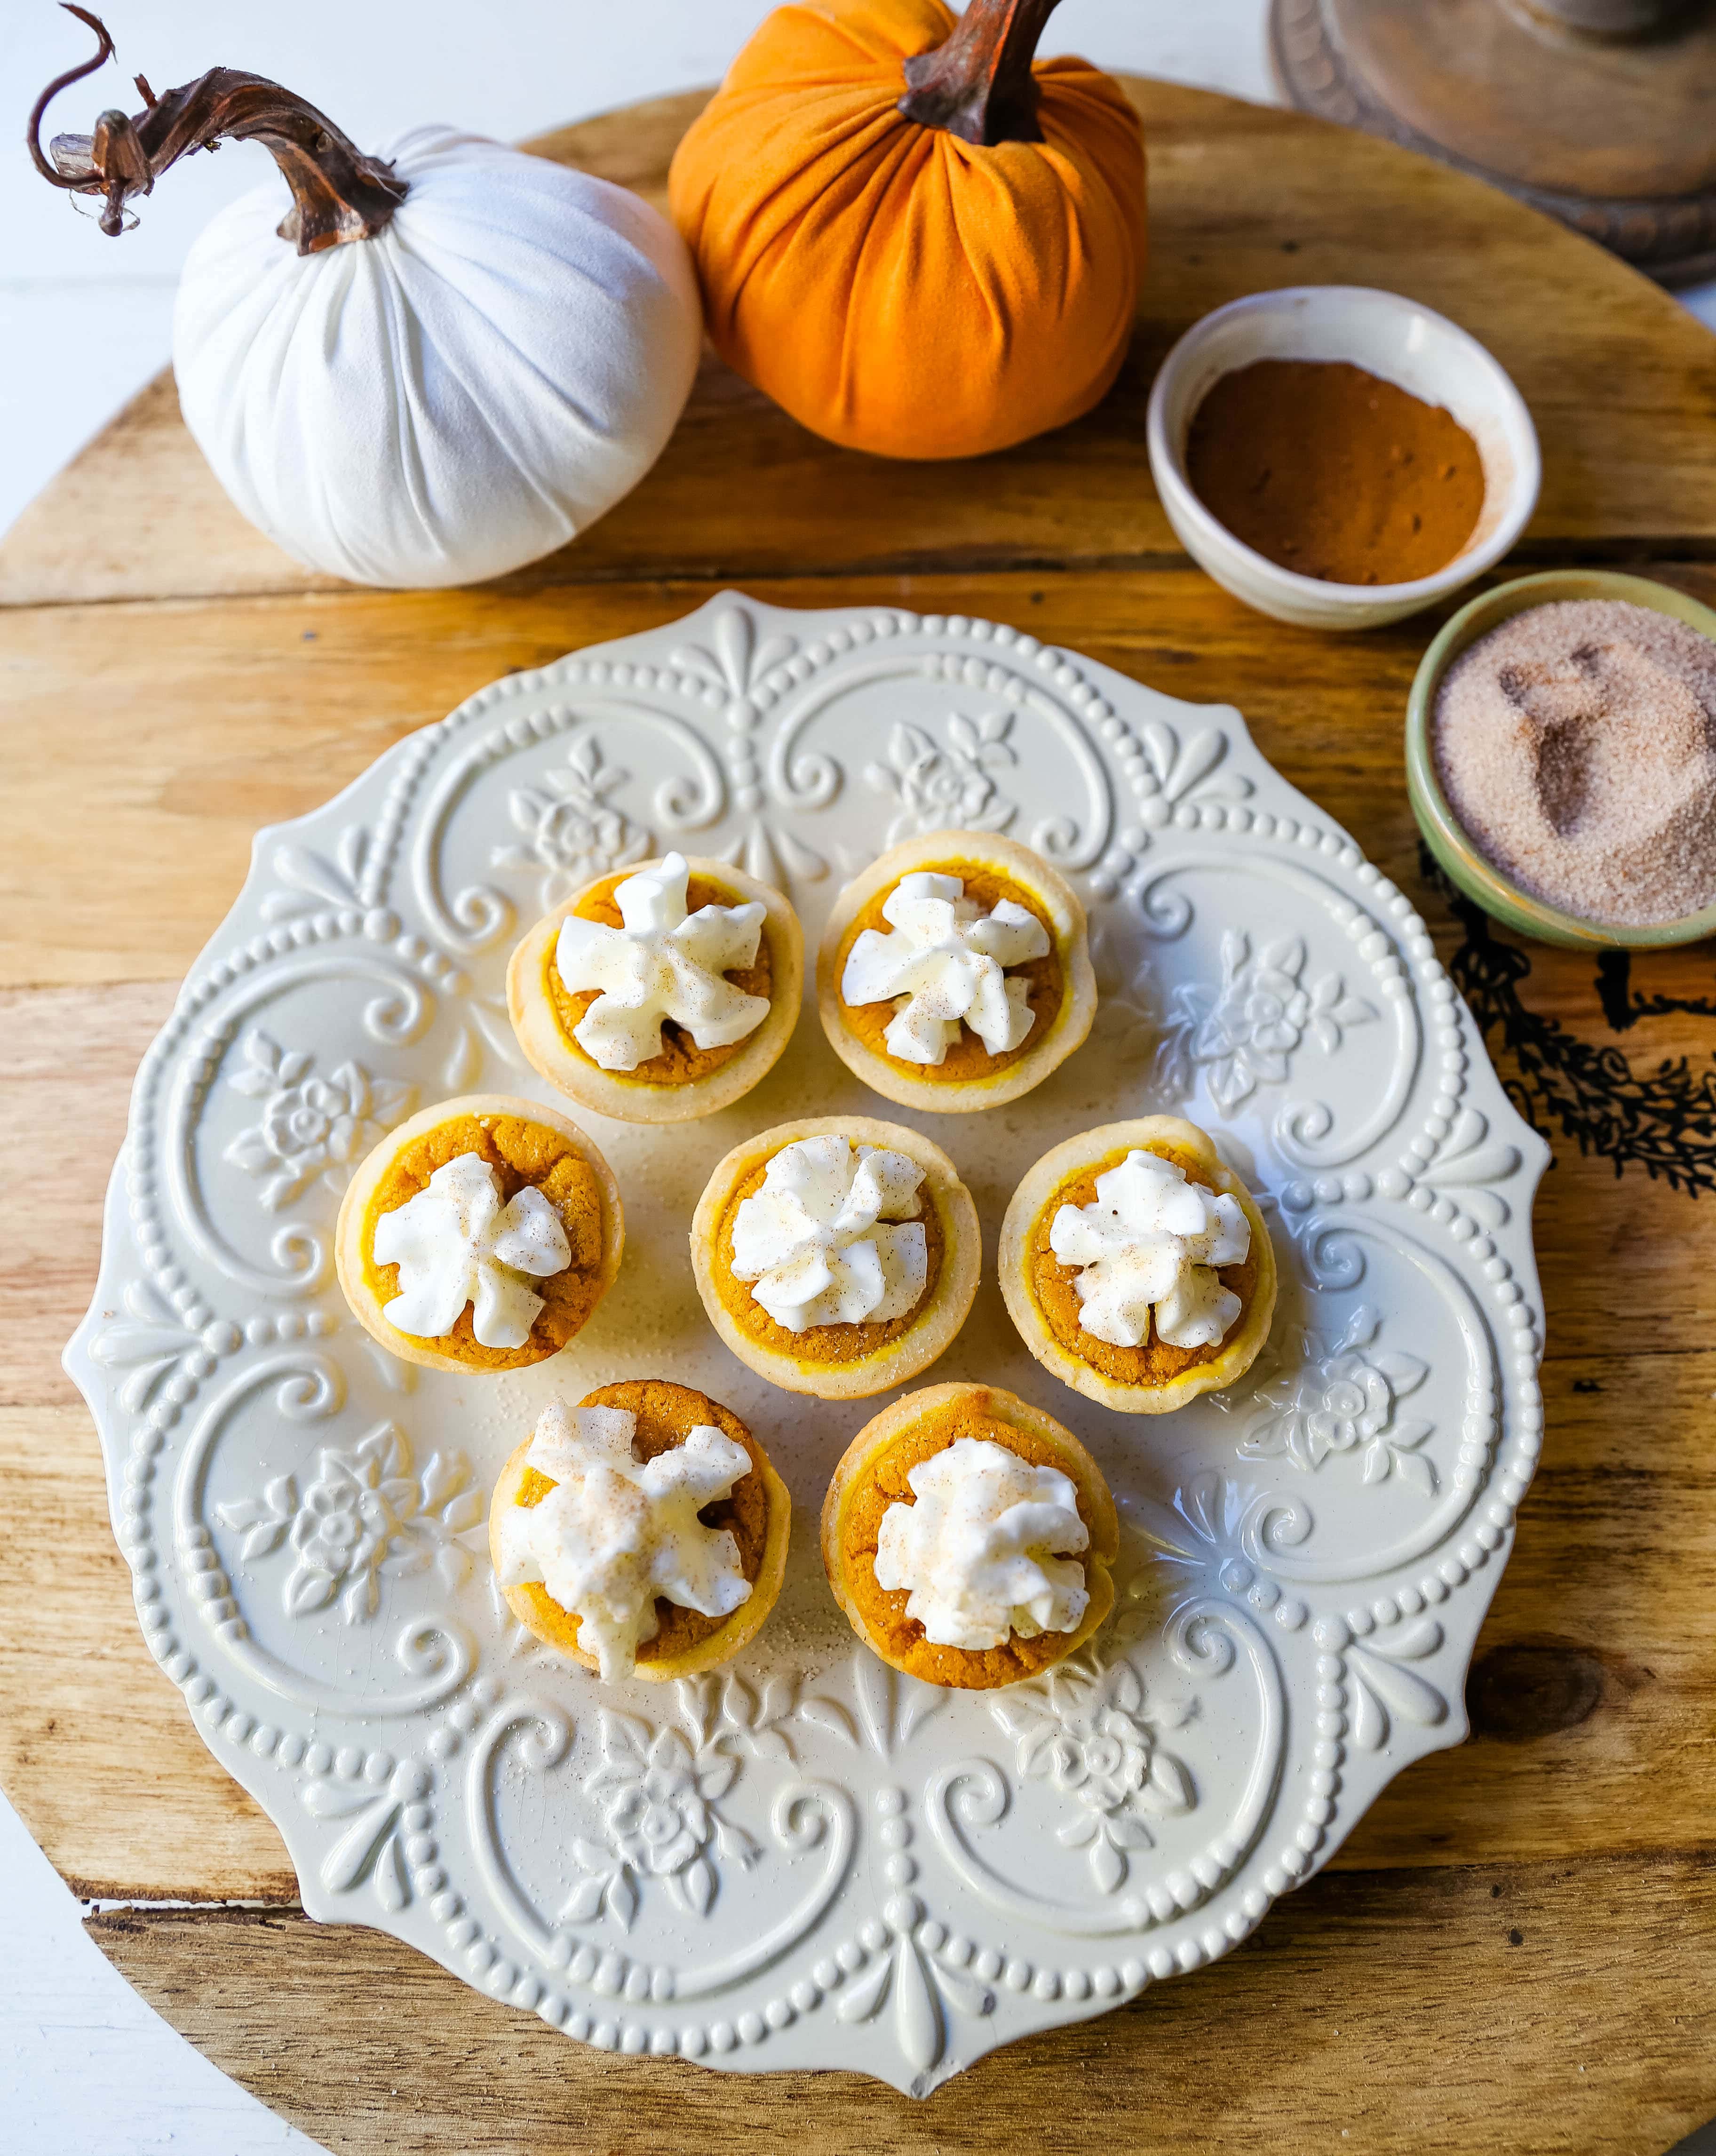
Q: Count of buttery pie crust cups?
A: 7